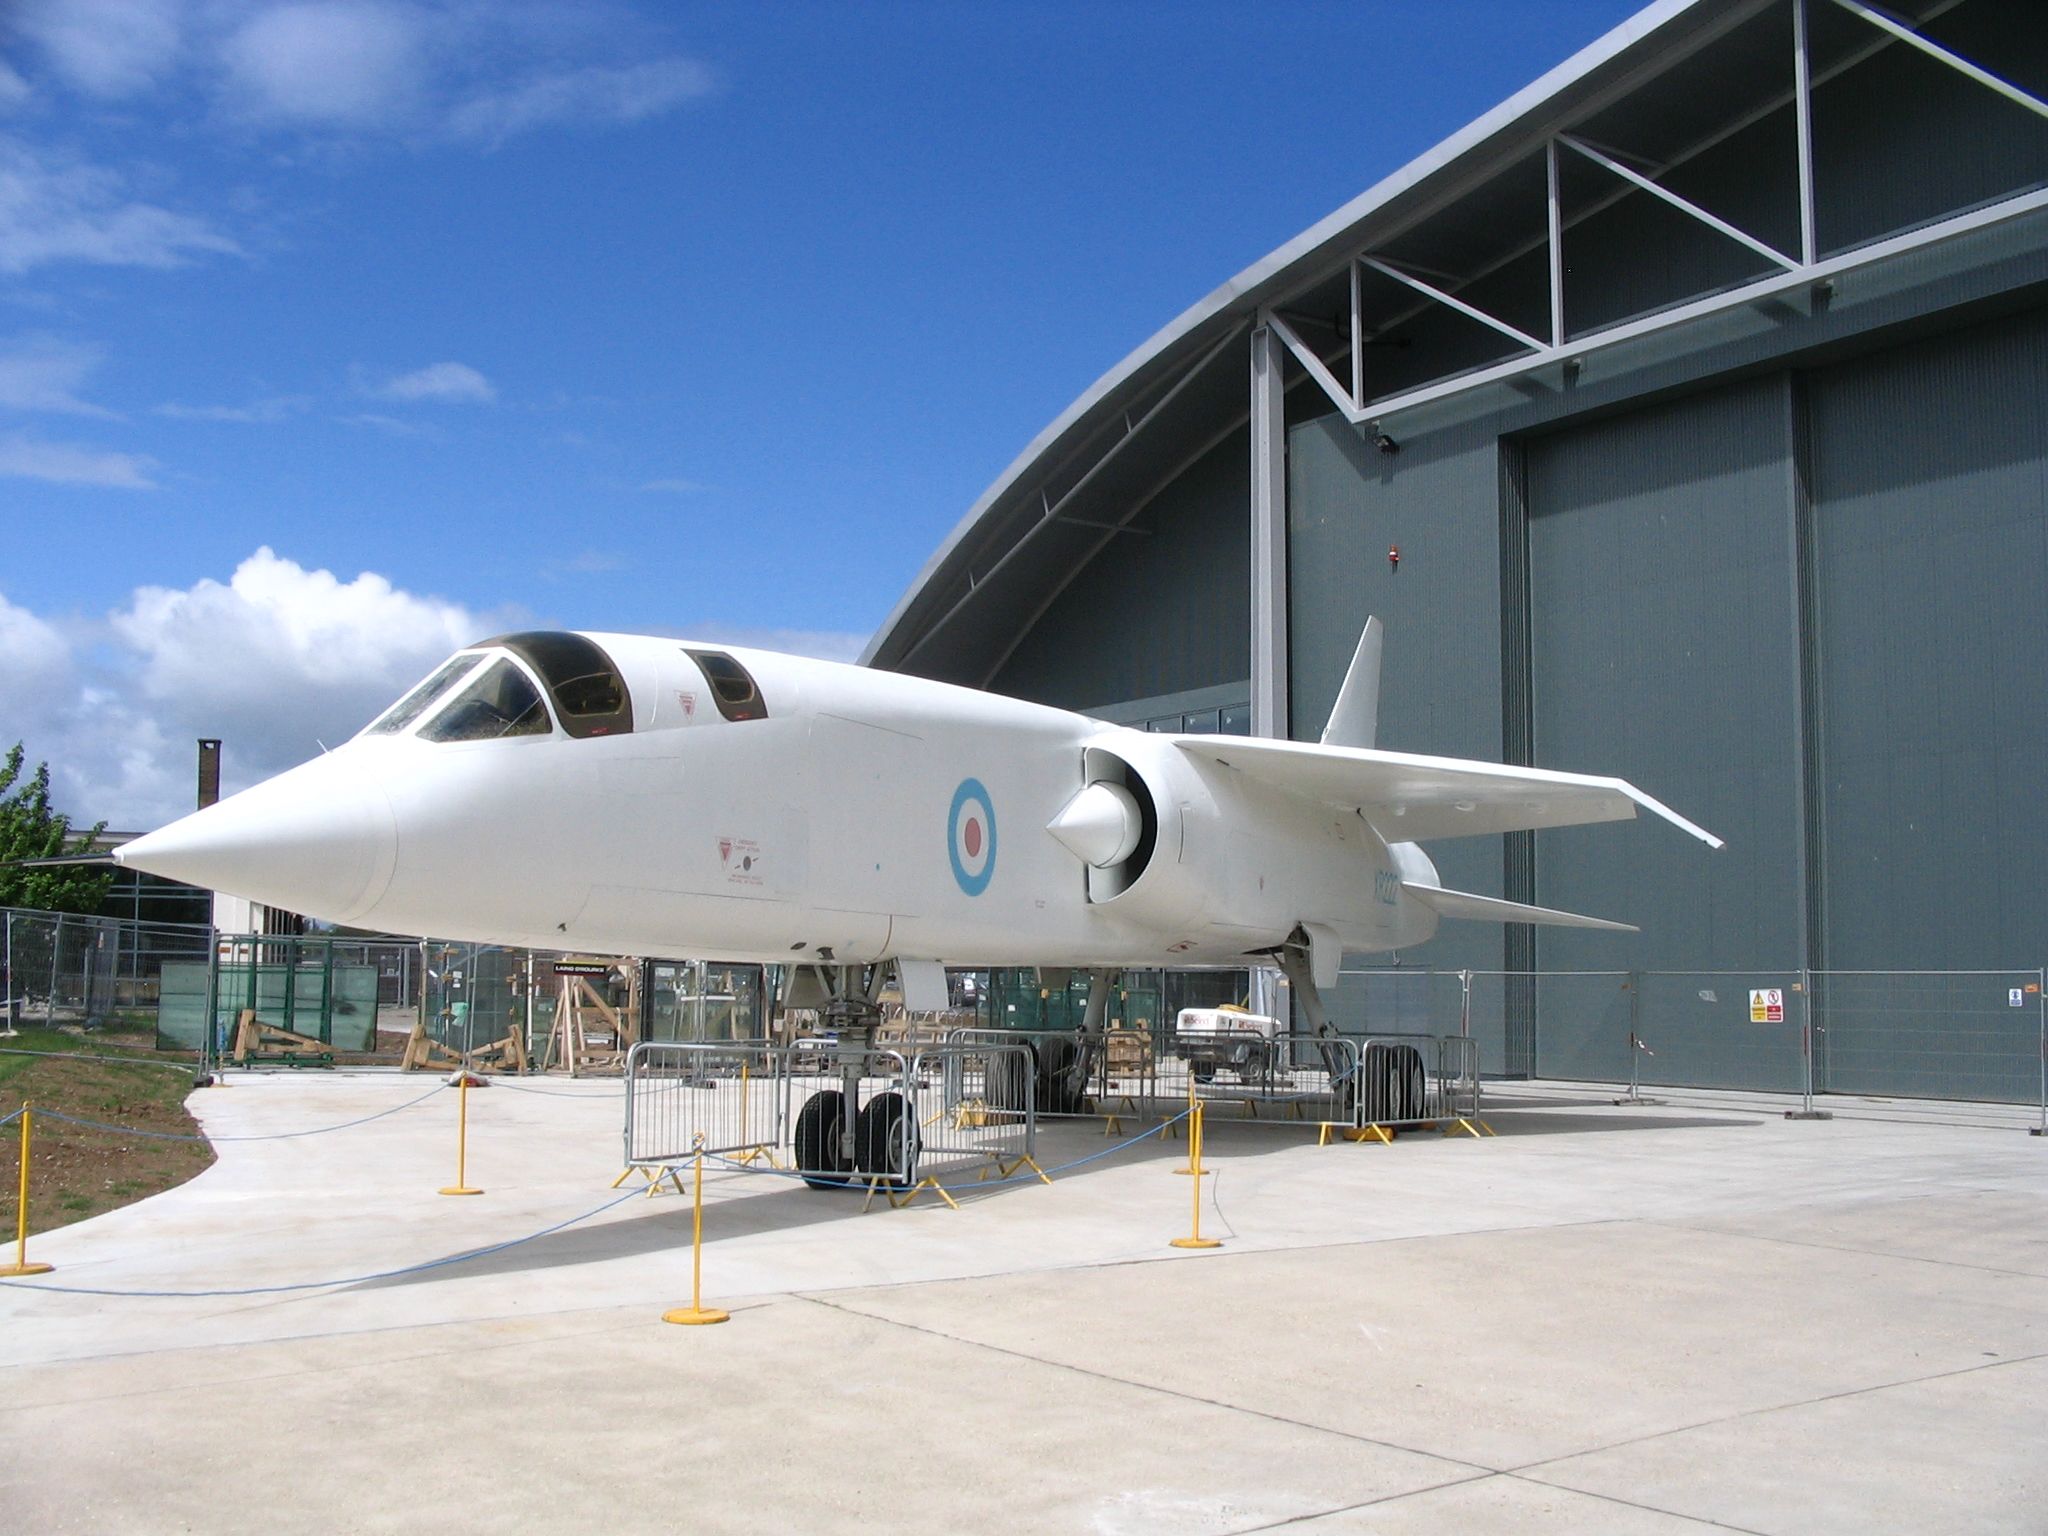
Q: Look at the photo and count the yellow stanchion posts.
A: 6